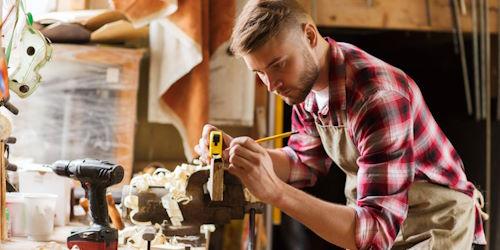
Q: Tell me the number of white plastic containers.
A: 3